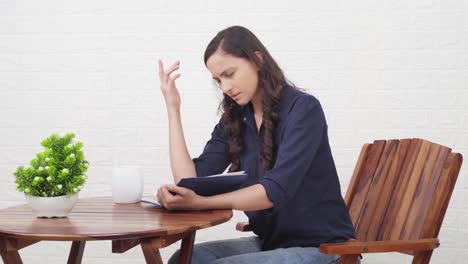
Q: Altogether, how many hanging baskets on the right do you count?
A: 0